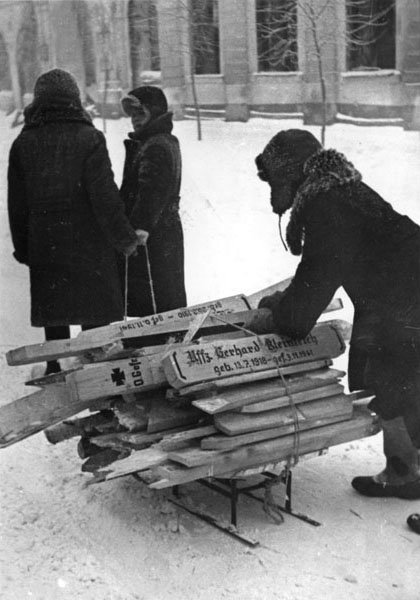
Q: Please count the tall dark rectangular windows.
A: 3